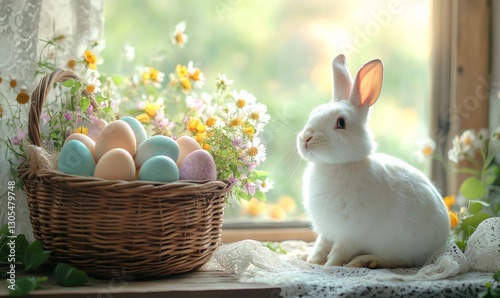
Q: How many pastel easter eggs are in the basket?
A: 10